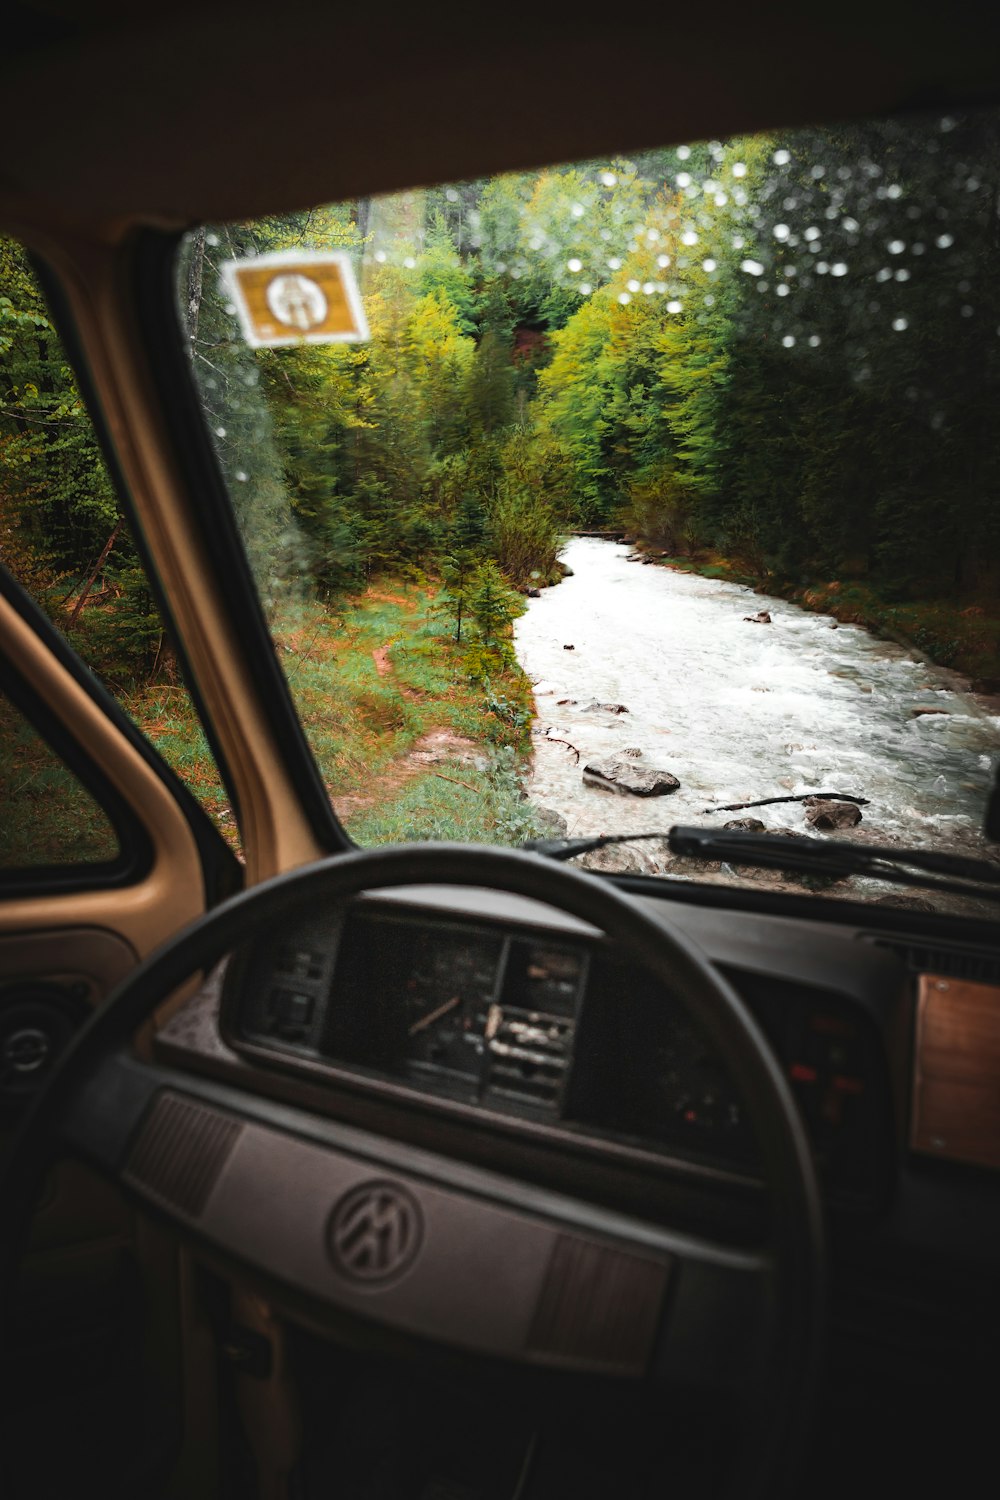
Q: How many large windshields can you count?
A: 1